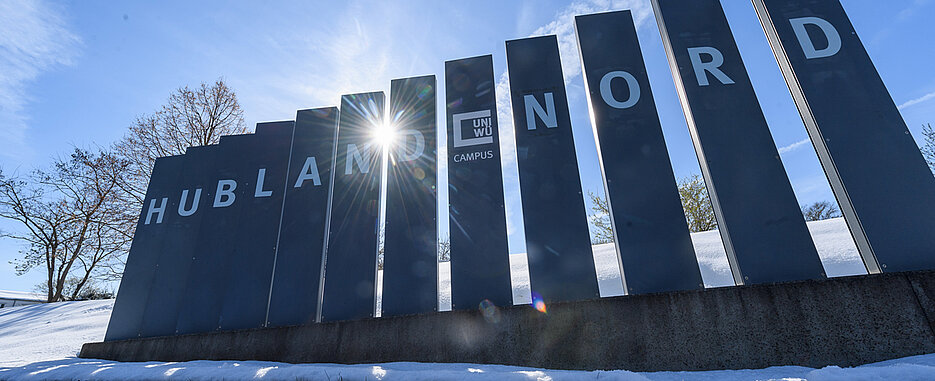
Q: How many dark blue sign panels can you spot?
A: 12